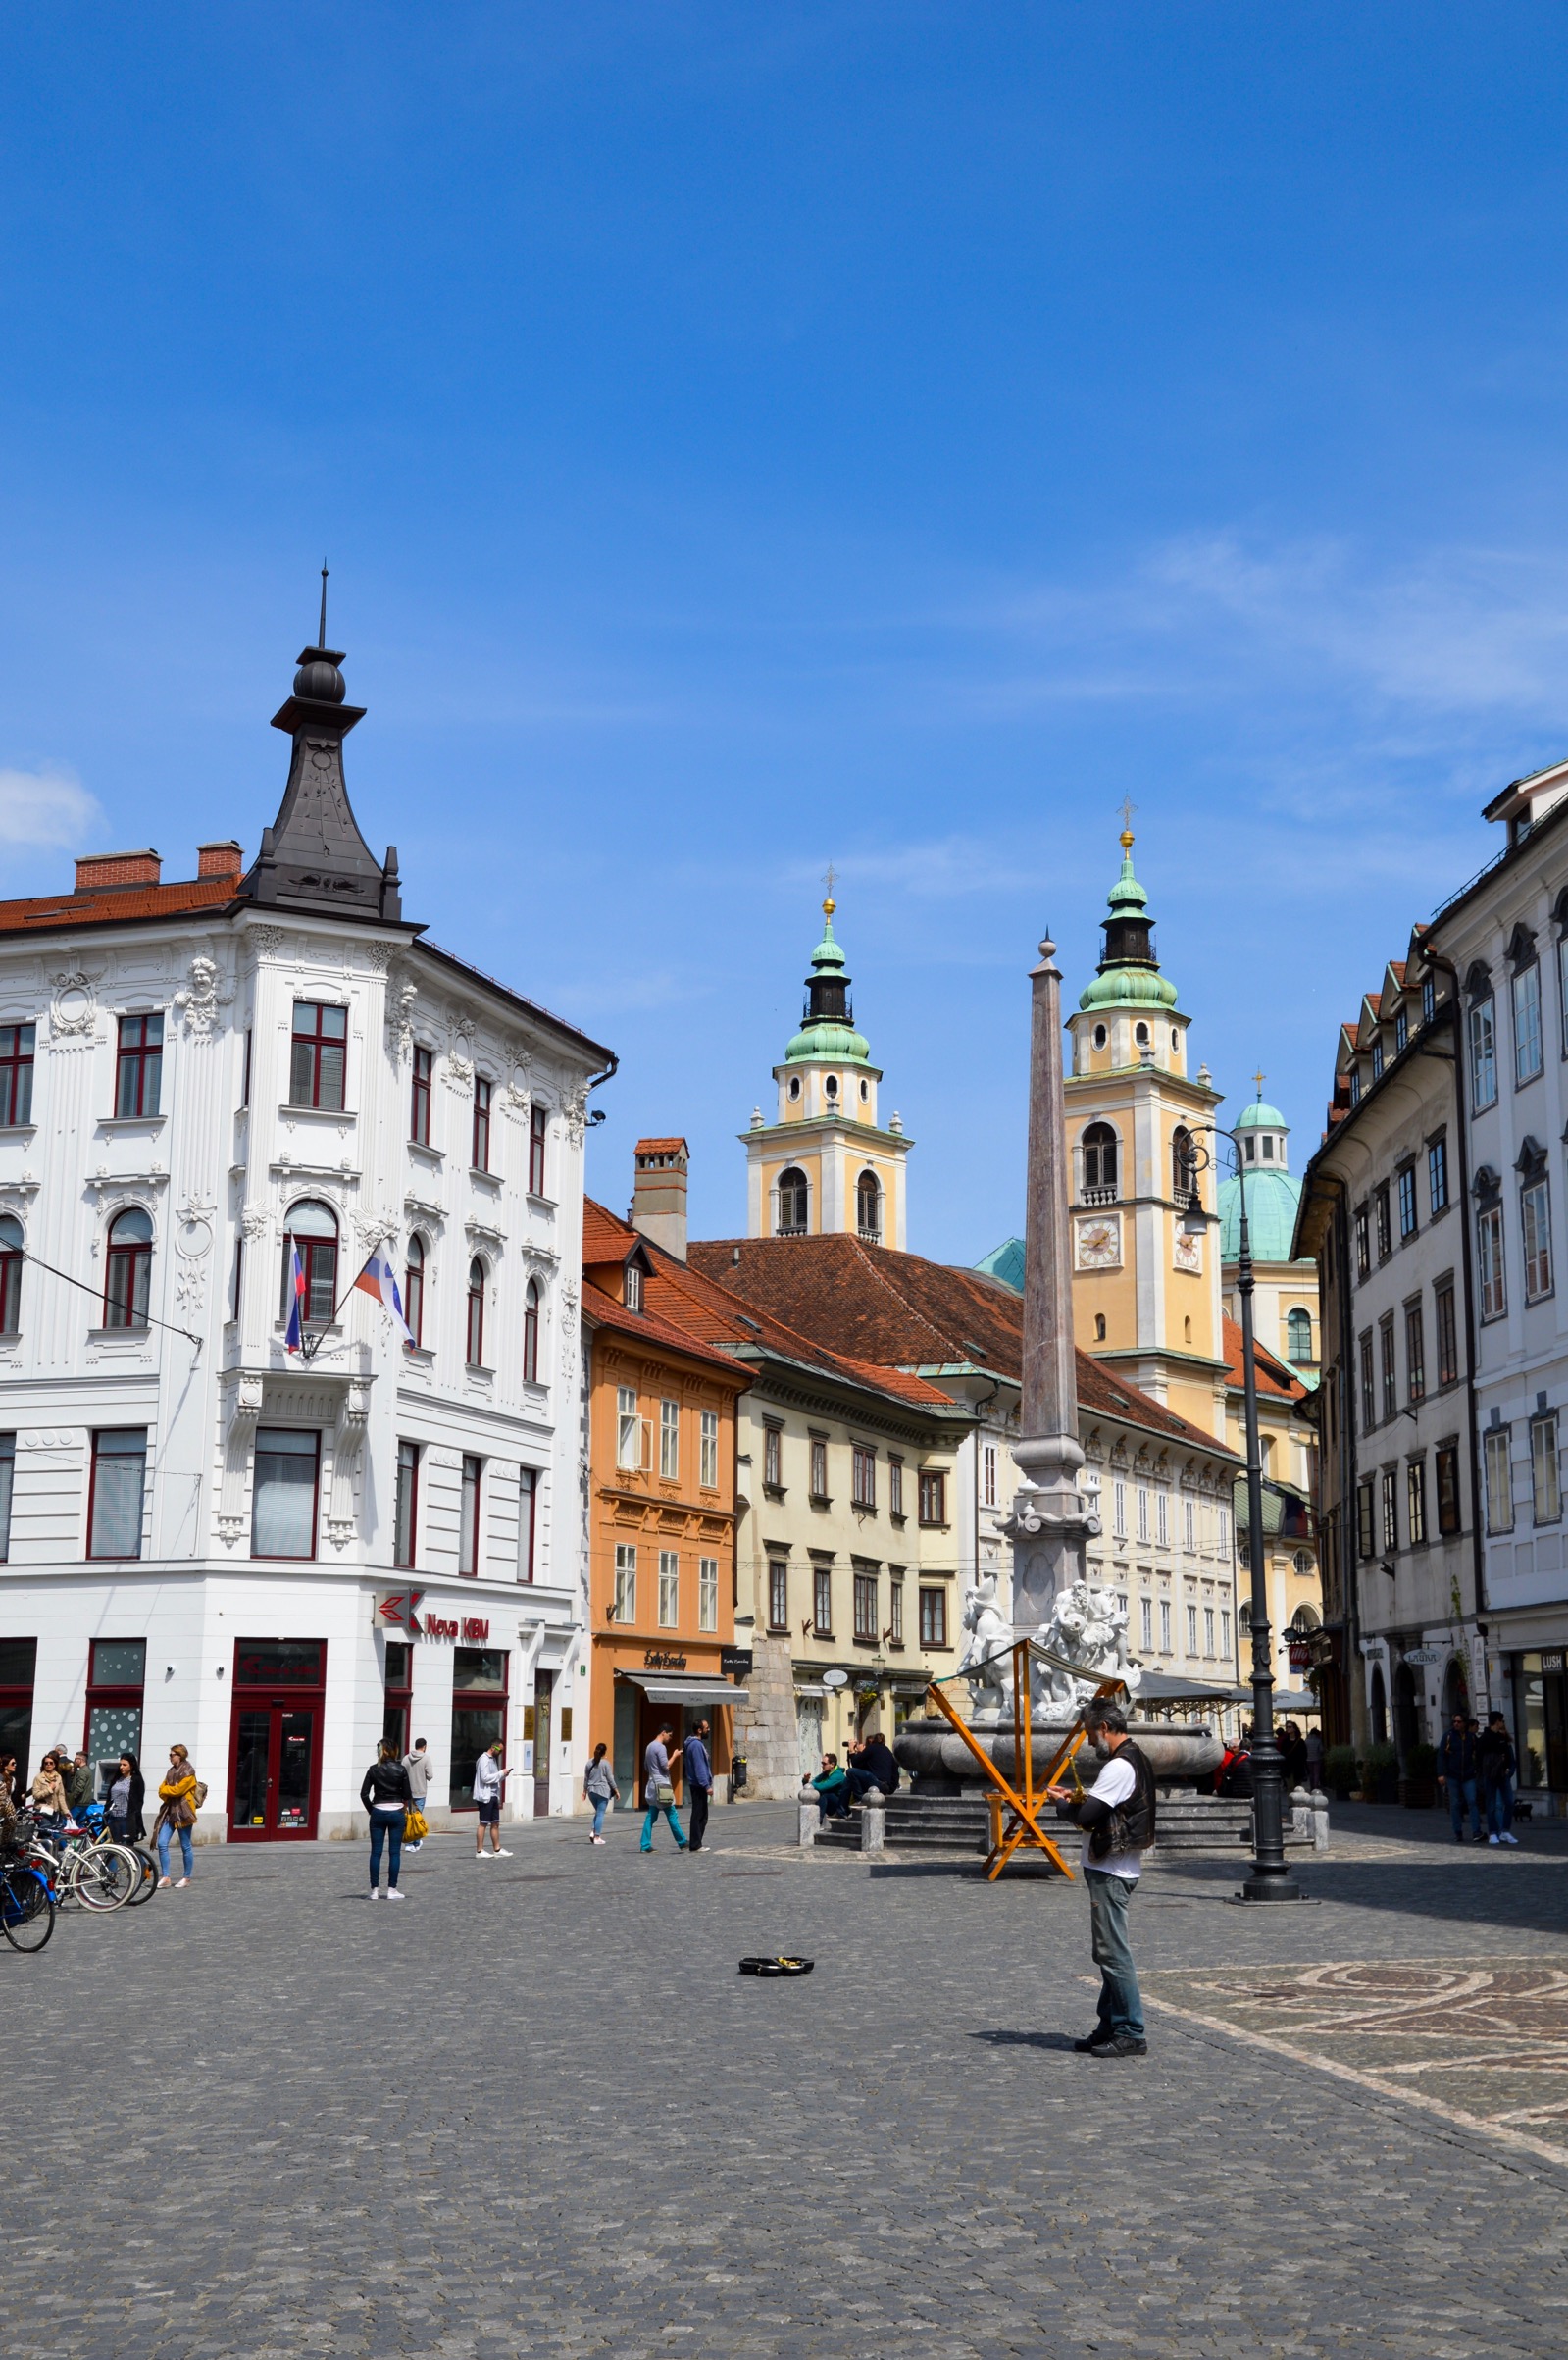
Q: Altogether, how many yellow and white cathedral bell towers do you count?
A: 2